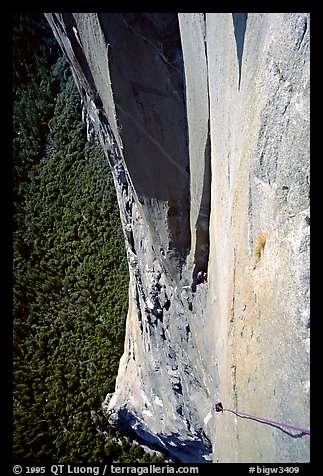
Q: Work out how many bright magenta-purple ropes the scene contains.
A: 1